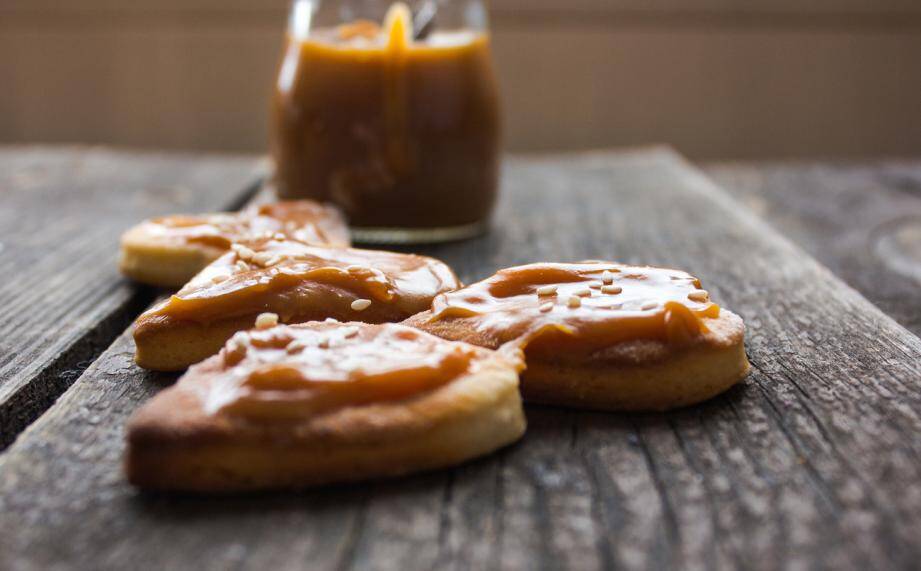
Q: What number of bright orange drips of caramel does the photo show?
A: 1